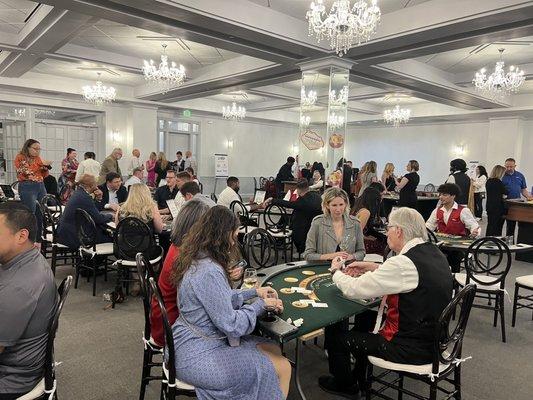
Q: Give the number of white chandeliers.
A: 6